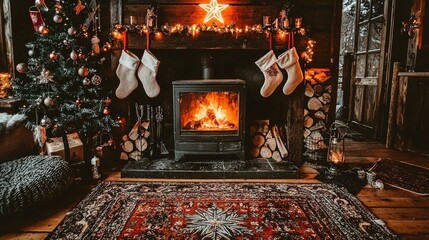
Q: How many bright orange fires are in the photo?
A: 1